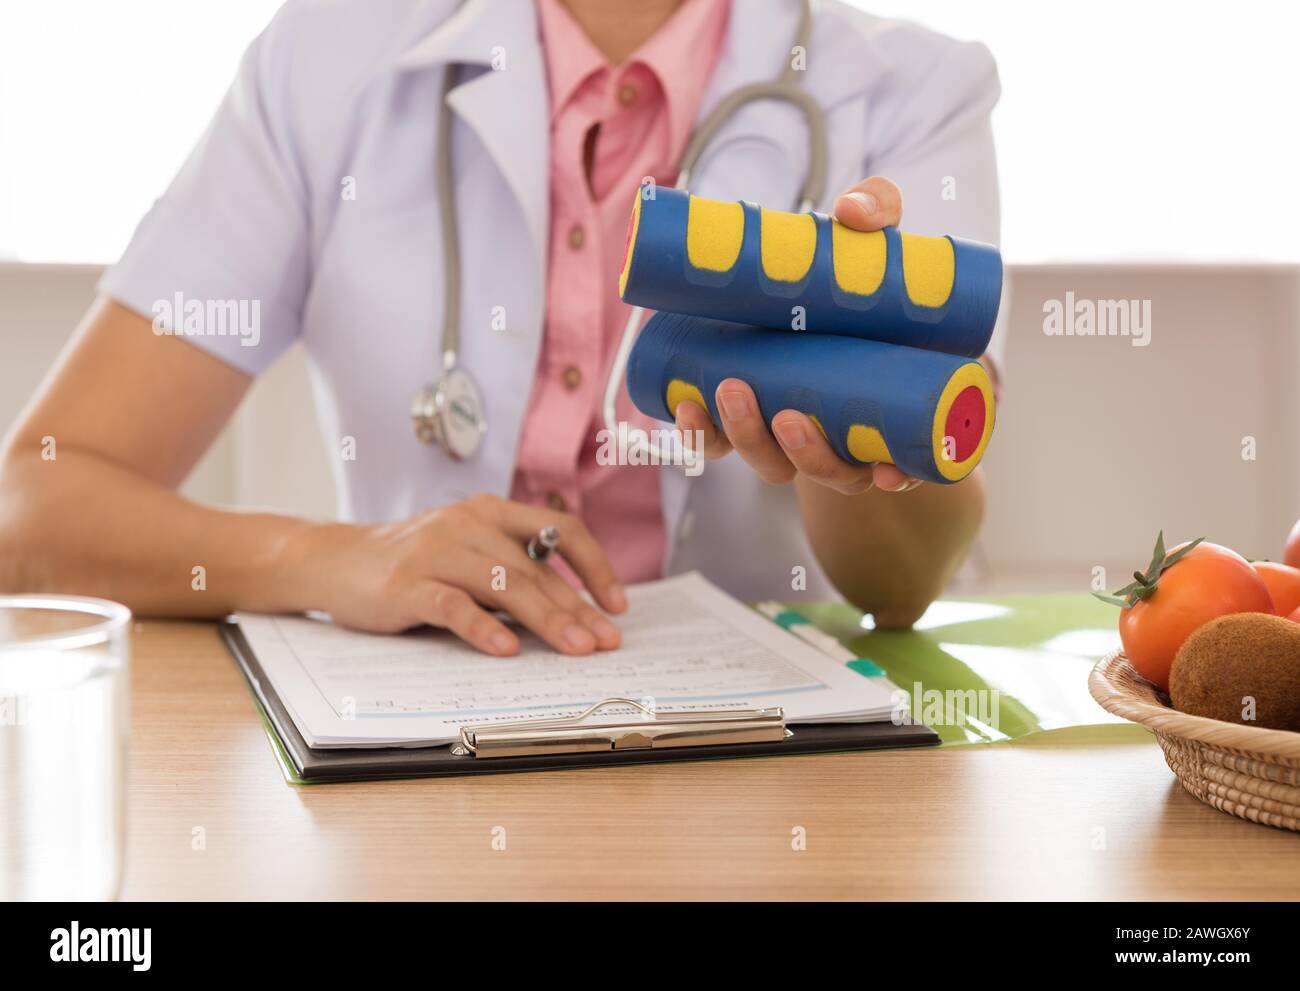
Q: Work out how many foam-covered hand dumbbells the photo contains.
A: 2